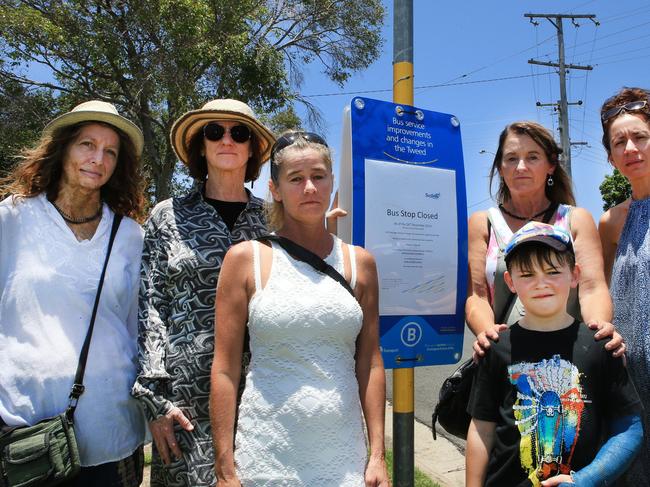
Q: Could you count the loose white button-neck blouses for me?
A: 1